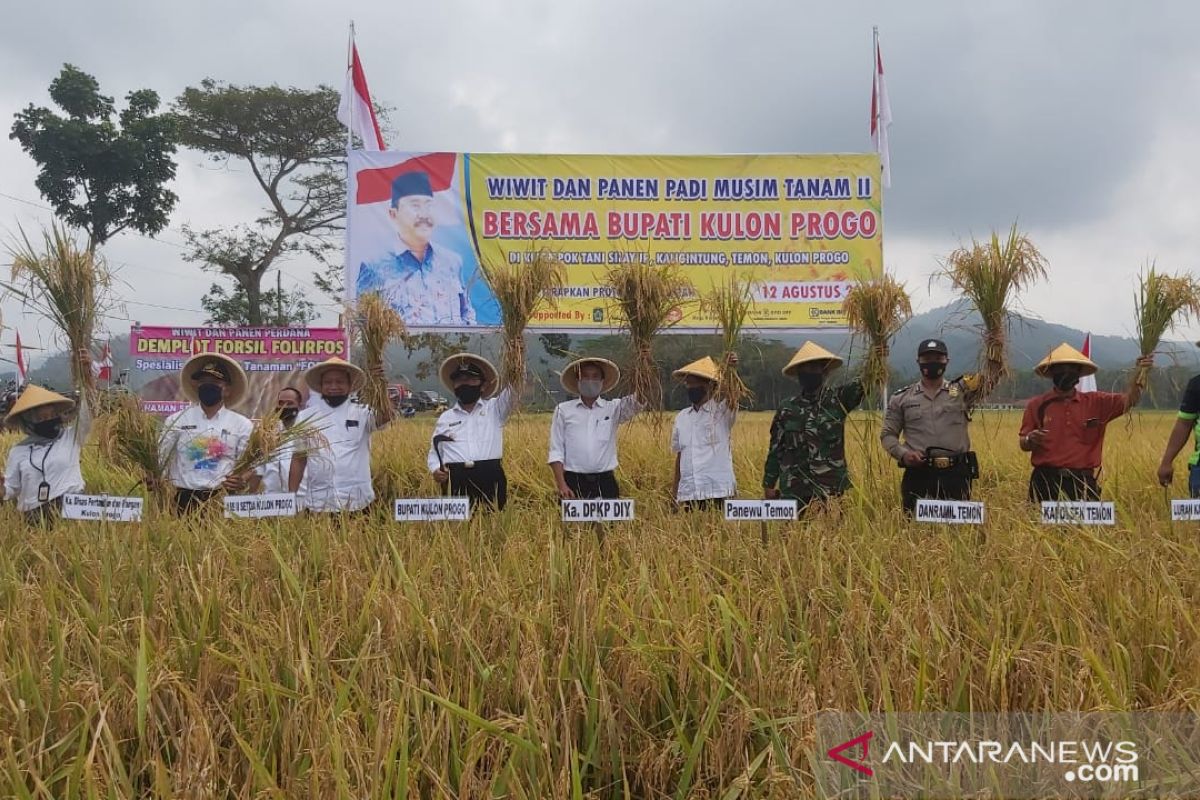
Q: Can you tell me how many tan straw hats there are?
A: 8